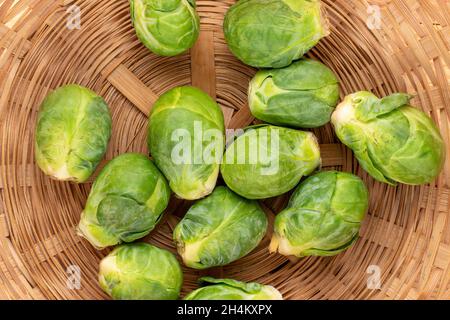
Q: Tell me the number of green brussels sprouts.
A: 12